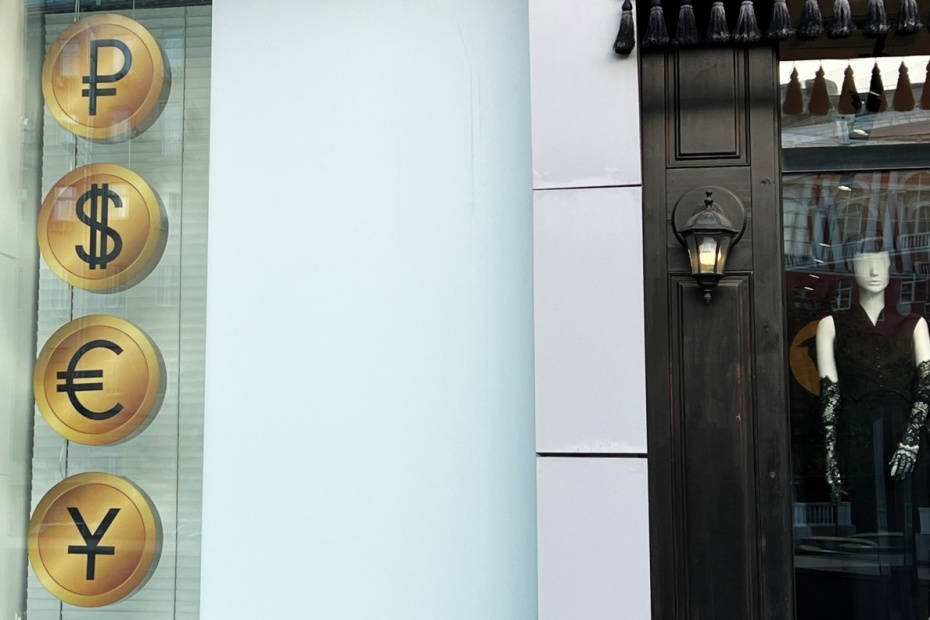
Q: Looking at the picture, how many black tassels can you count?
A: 10